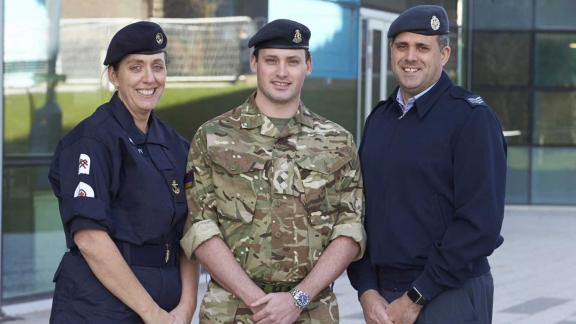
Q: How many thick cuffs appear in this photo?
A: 2